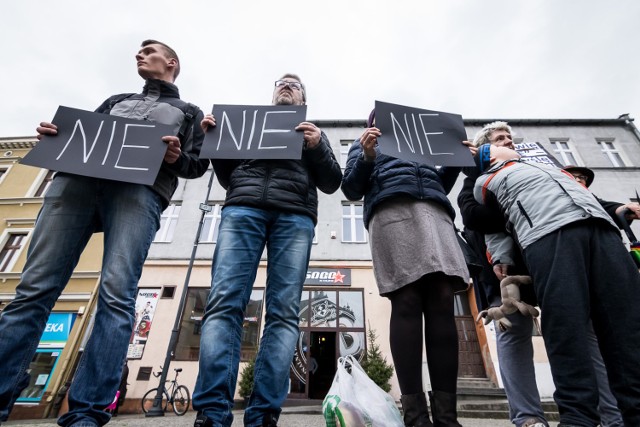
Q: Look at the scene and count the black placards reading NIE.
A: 3